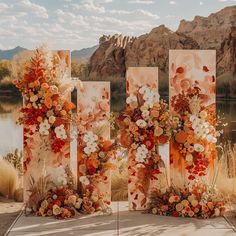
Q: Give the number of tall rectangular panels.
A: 4